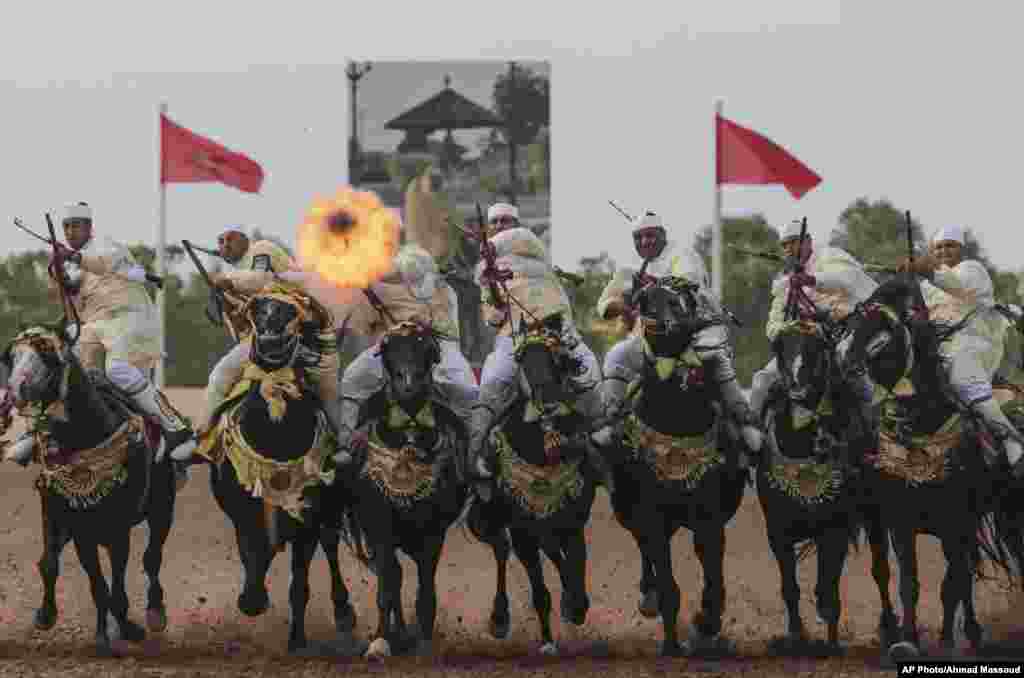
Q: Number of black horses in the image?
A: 7